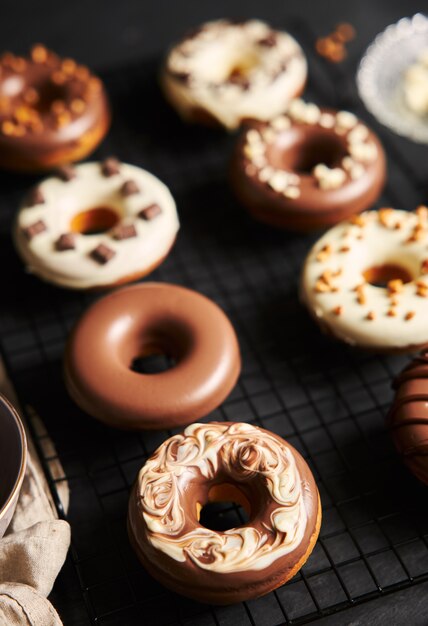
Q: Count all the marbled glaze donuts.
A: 1